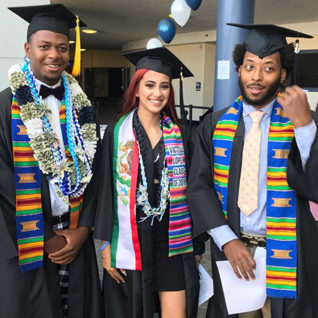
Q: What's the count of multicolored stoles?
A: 3